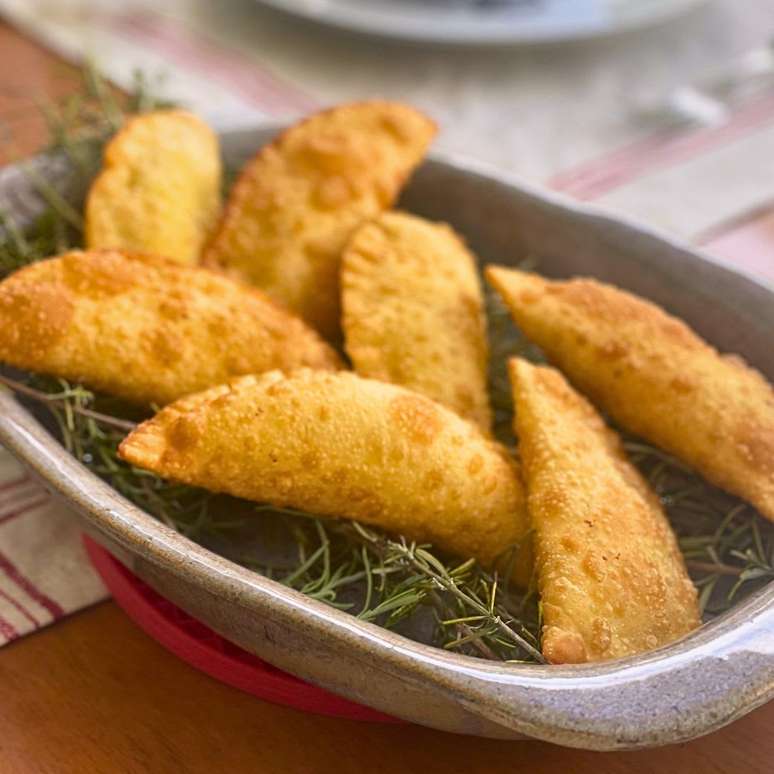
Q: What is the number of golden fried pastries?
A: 7